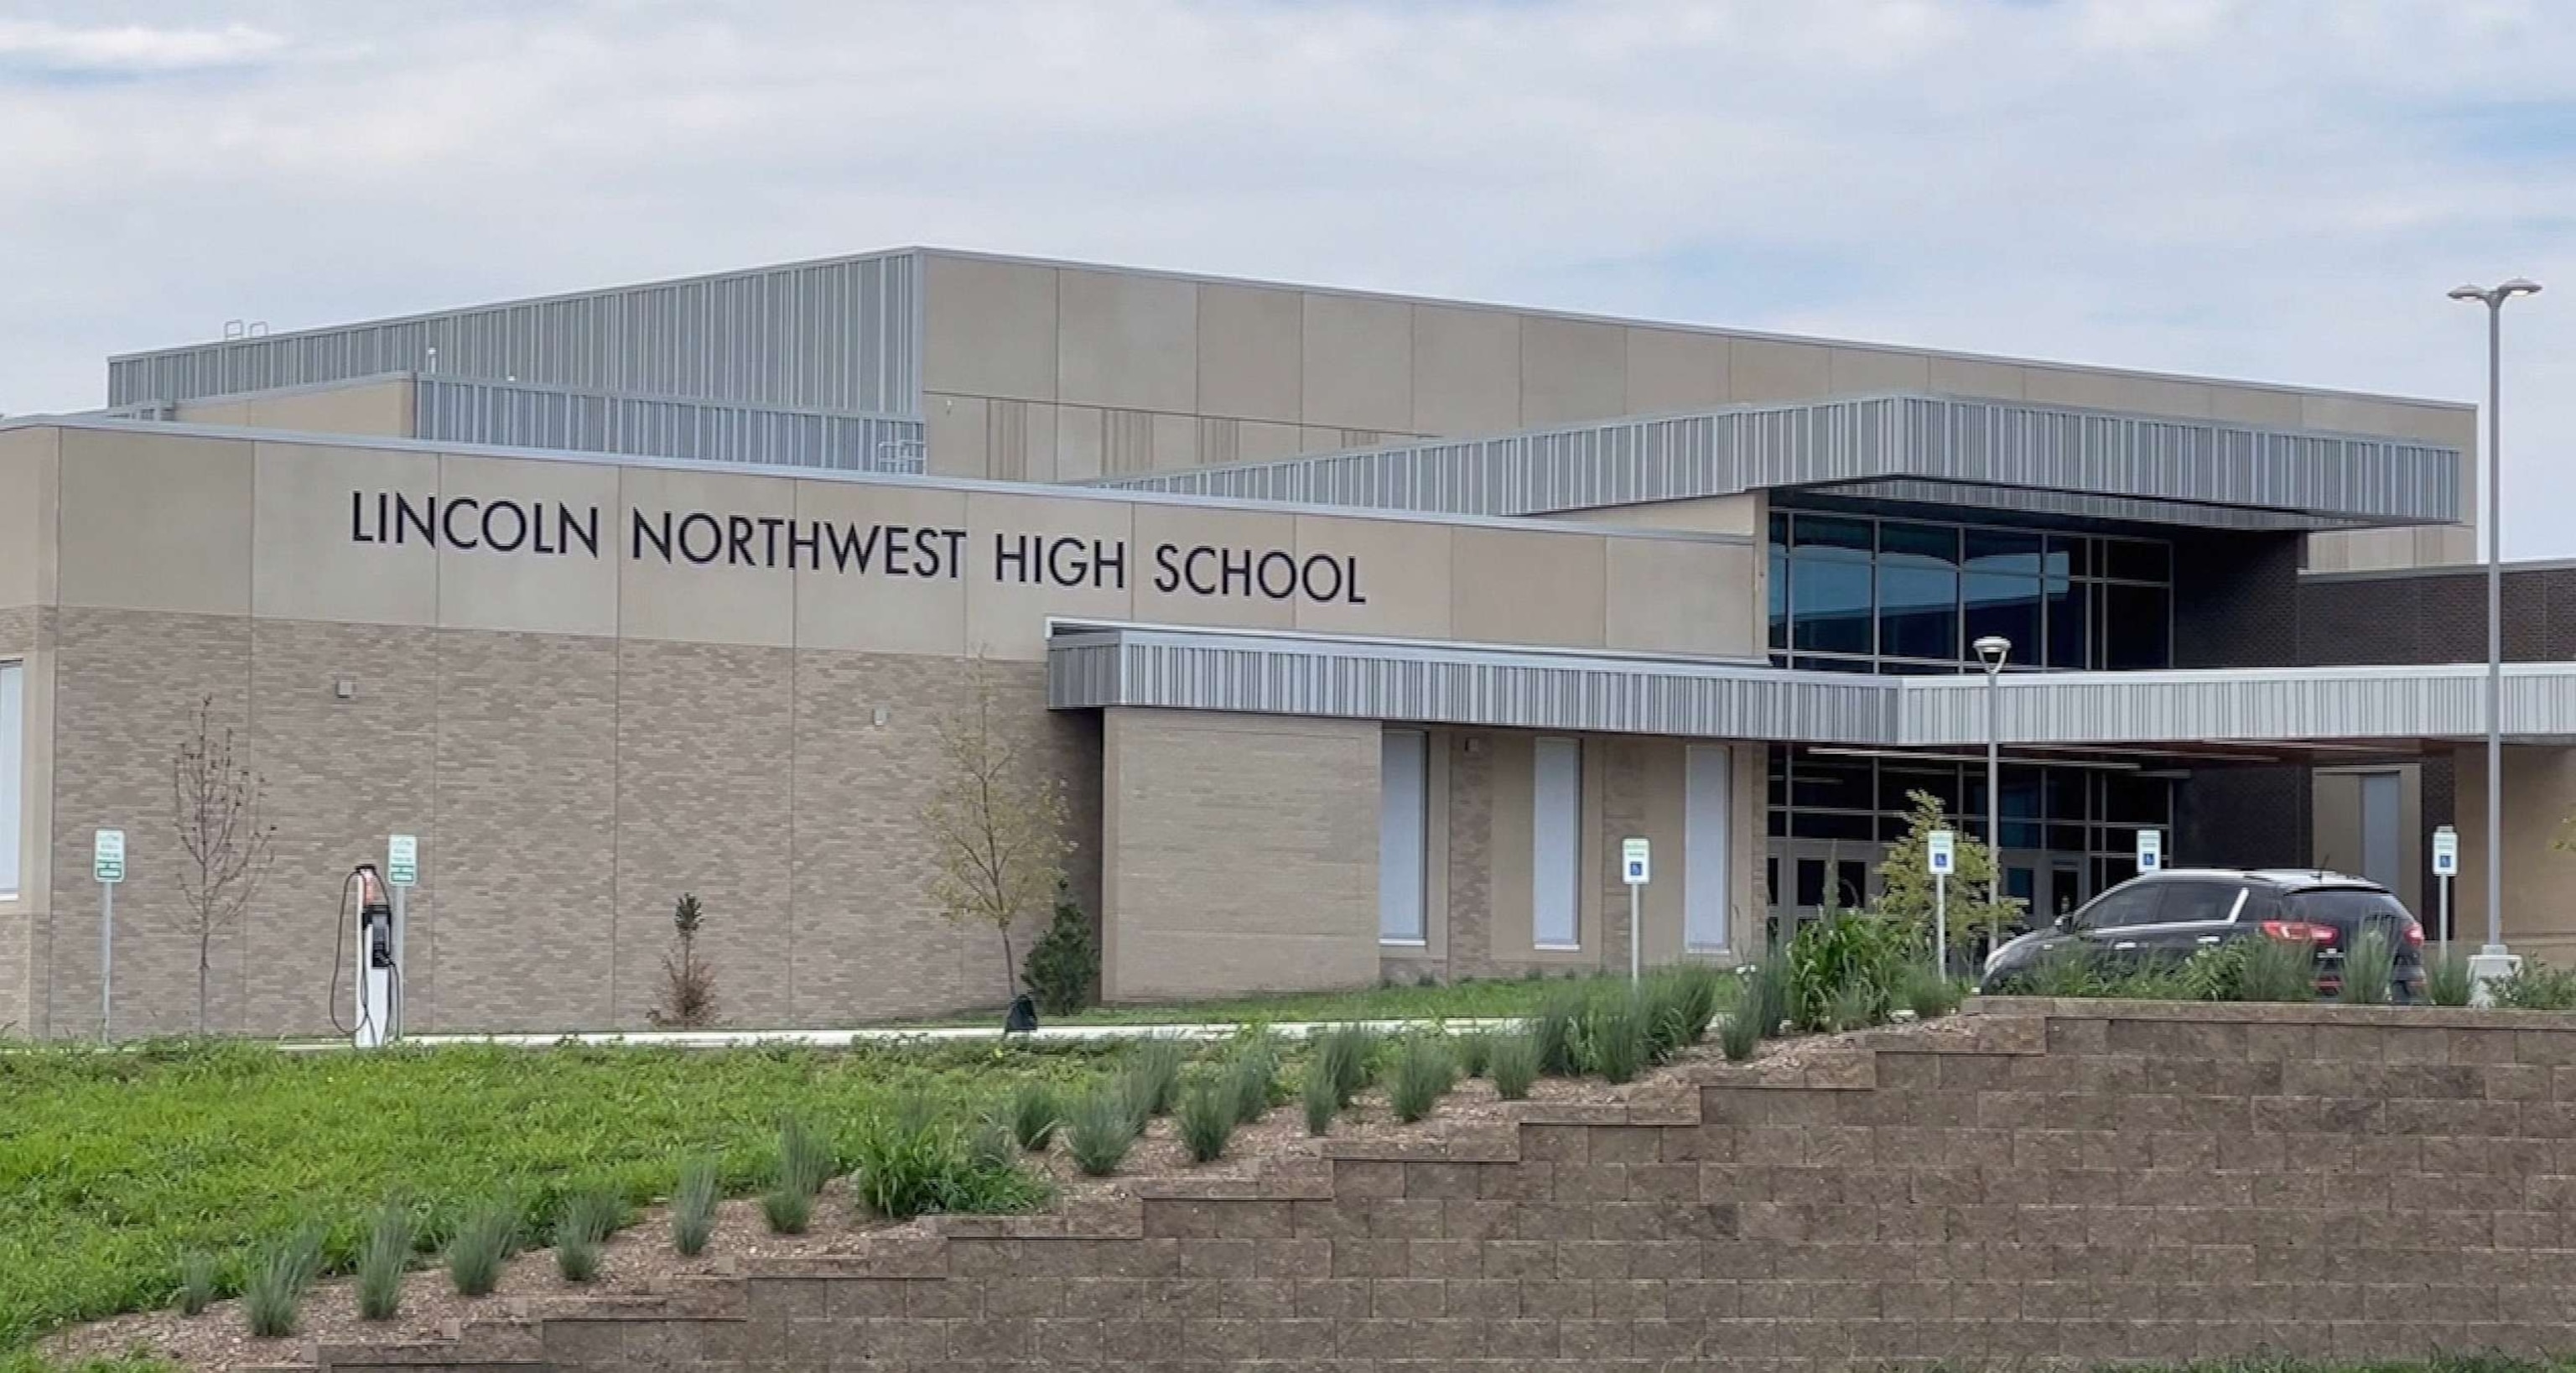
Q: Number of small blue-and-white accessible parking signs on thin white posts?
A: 4